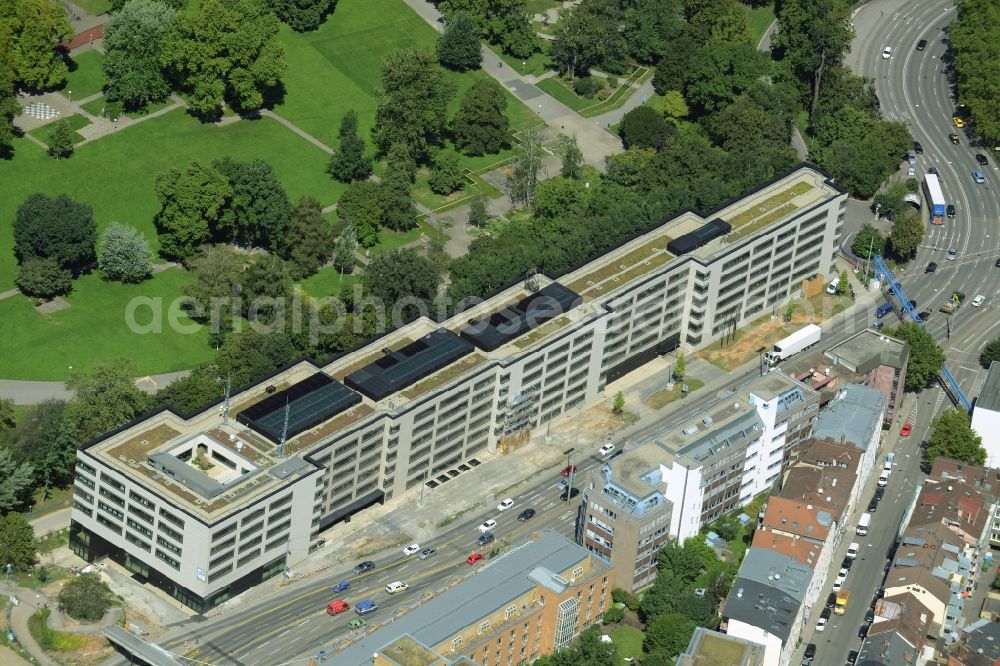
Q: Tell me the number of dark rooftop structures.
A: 4